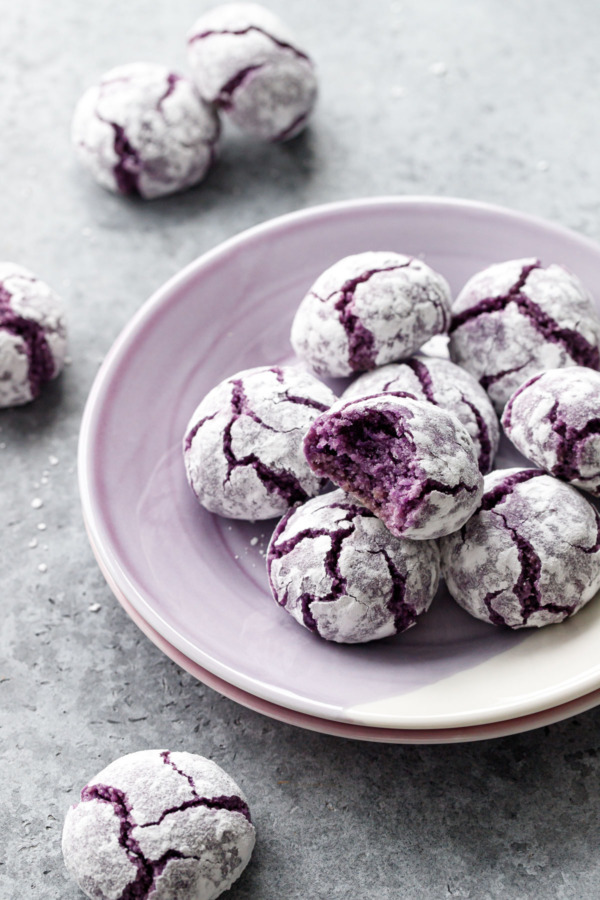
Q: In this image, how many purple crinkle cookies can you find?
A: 12